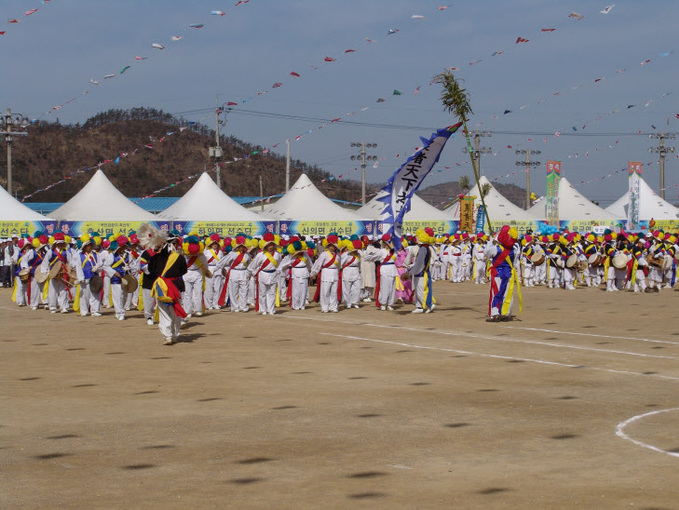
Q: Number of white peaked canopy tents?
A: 8